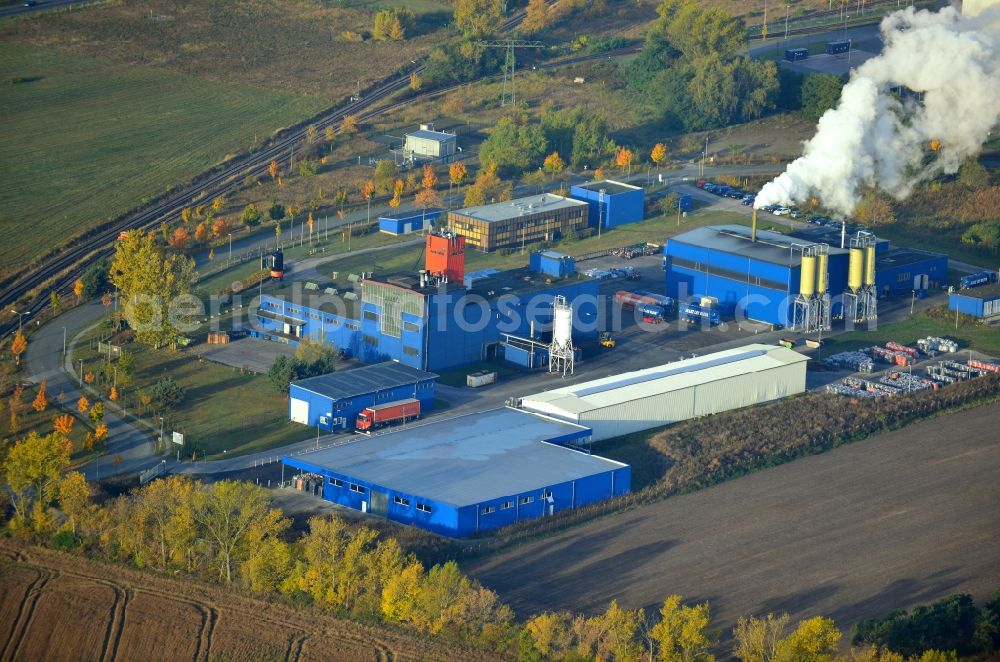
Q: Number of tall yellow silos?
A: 4